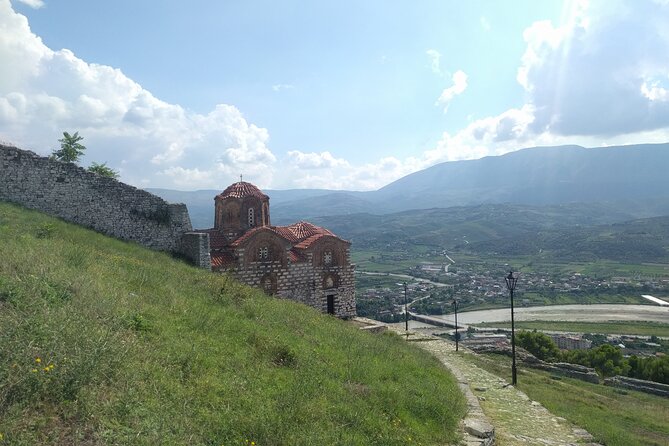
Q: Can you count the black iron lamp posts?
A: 3